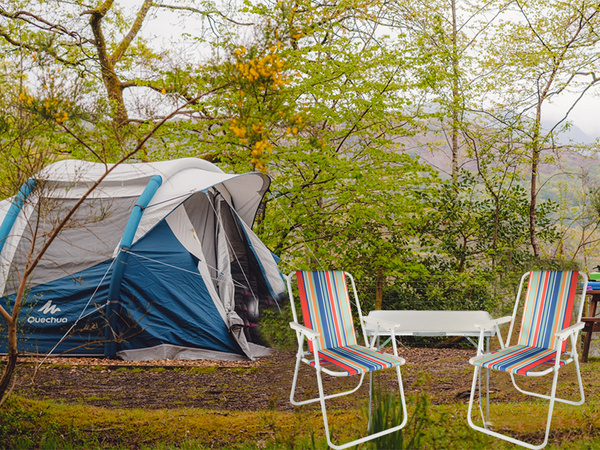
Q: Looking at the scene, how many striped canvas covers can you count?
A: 2